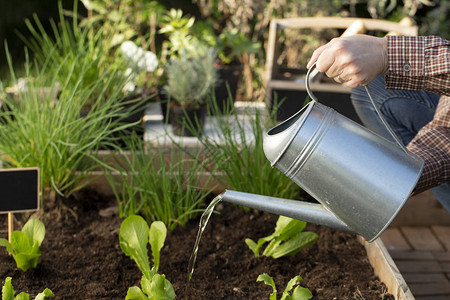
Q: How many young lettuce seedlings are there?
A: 6